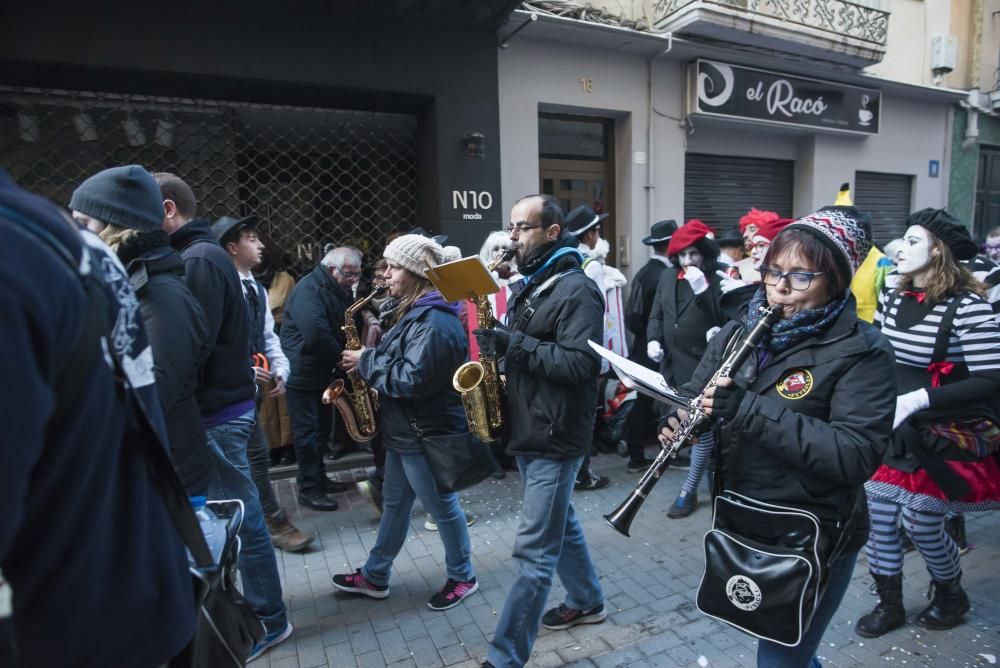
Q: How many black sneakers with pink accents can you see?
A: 2